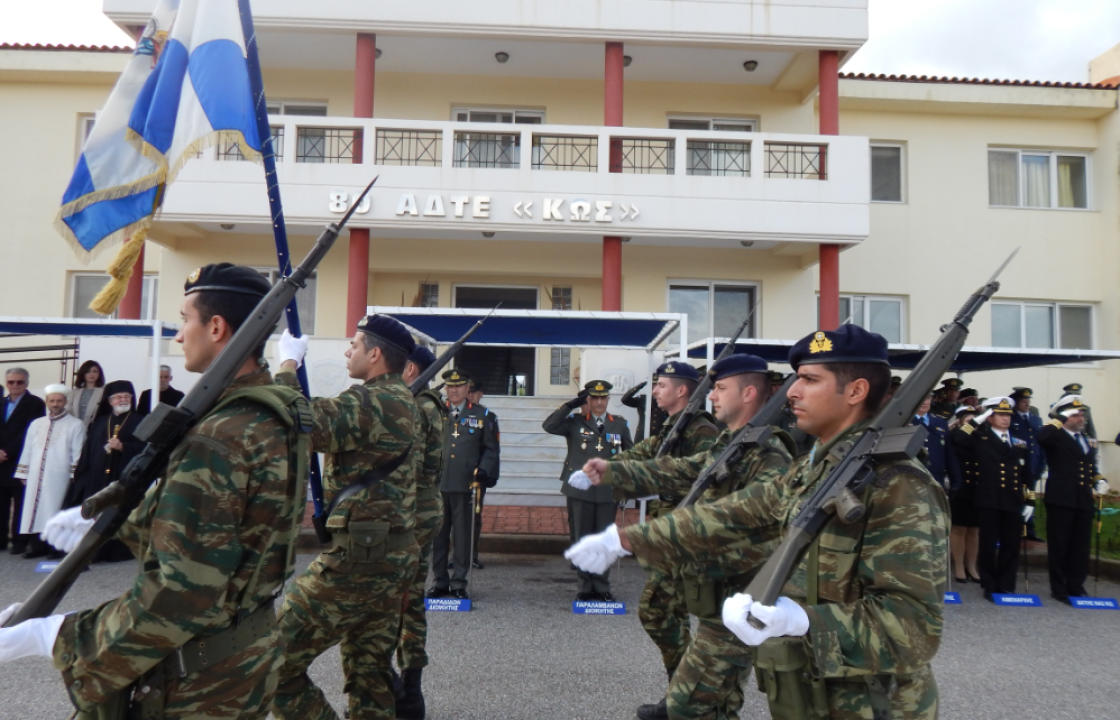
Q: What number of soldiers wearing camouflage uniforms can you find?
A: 6